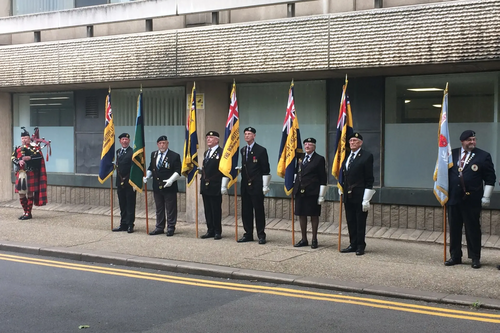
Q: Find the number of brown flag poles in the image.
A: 7